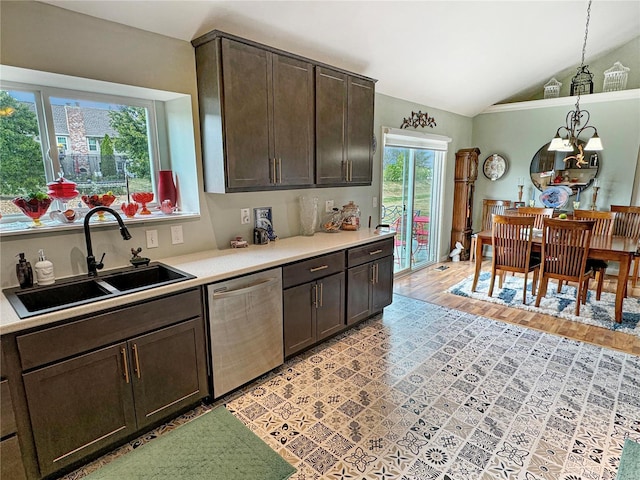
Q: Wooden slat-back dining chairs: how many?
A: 6